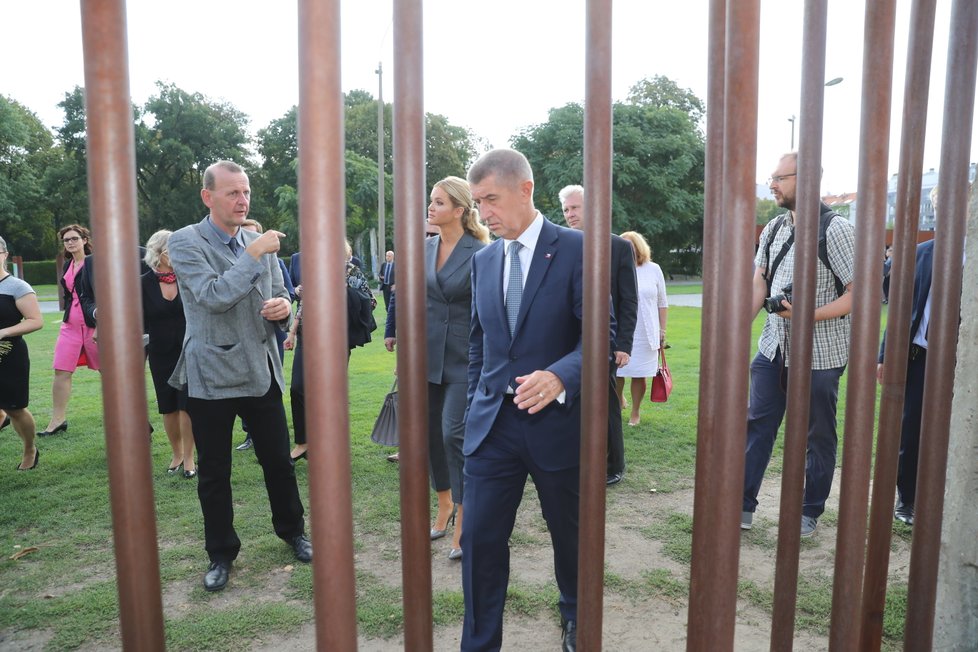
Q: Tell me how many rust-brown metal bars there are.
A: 10